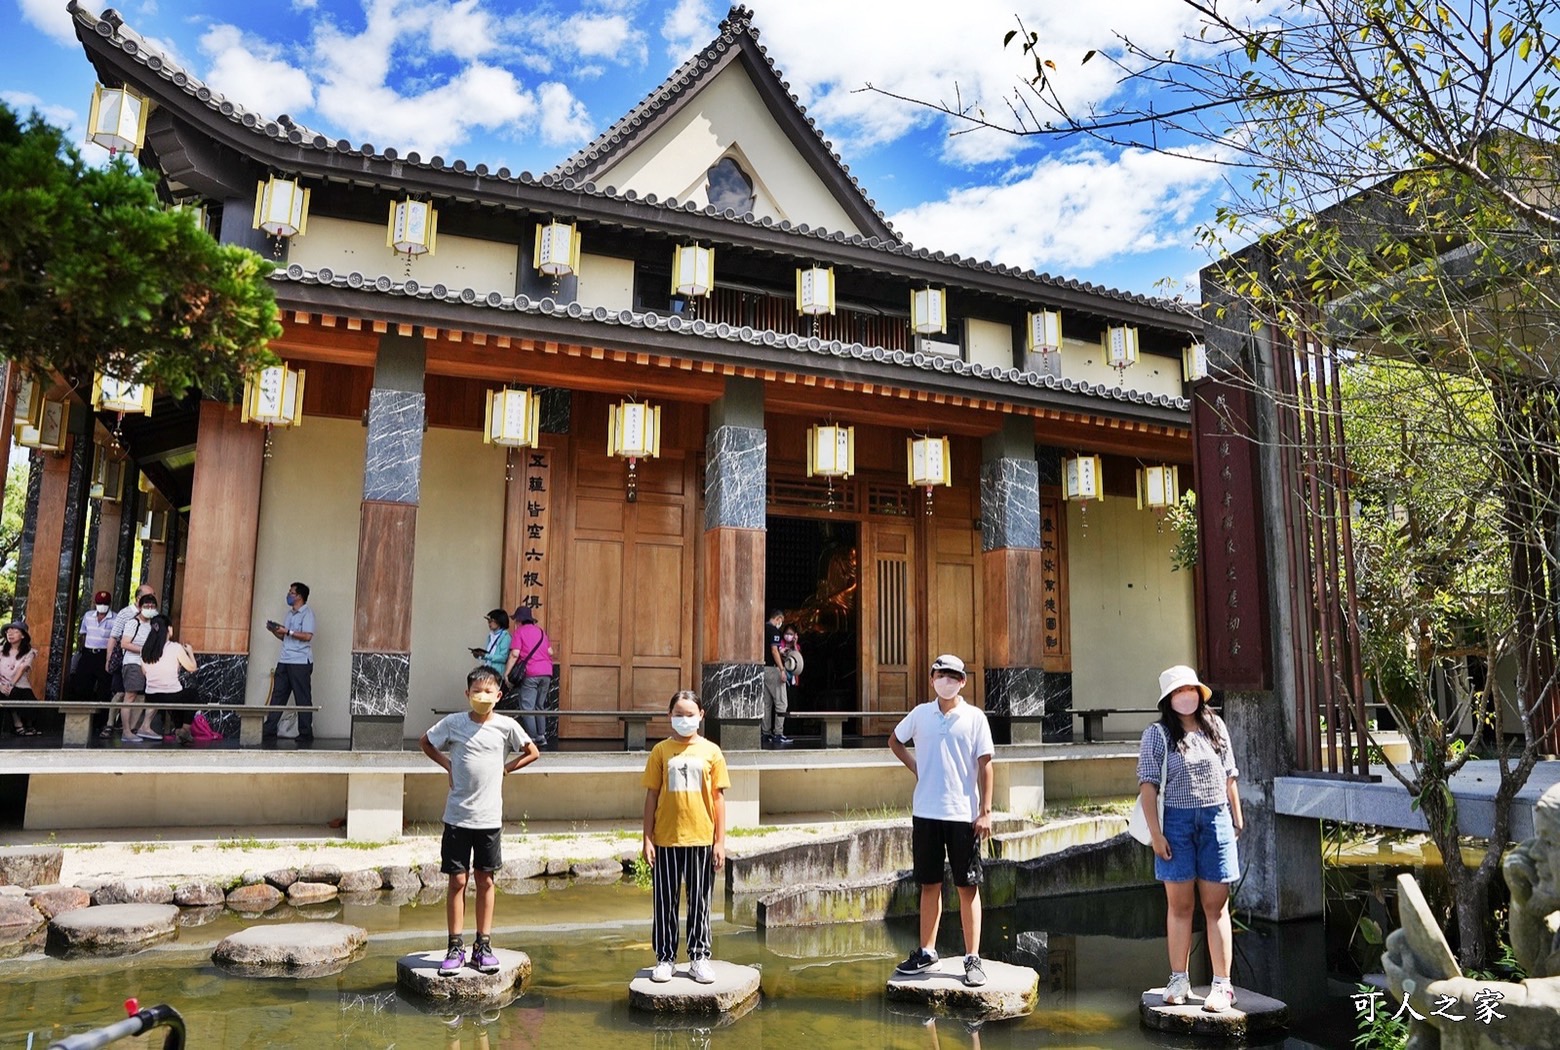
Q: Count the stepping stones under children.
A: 4